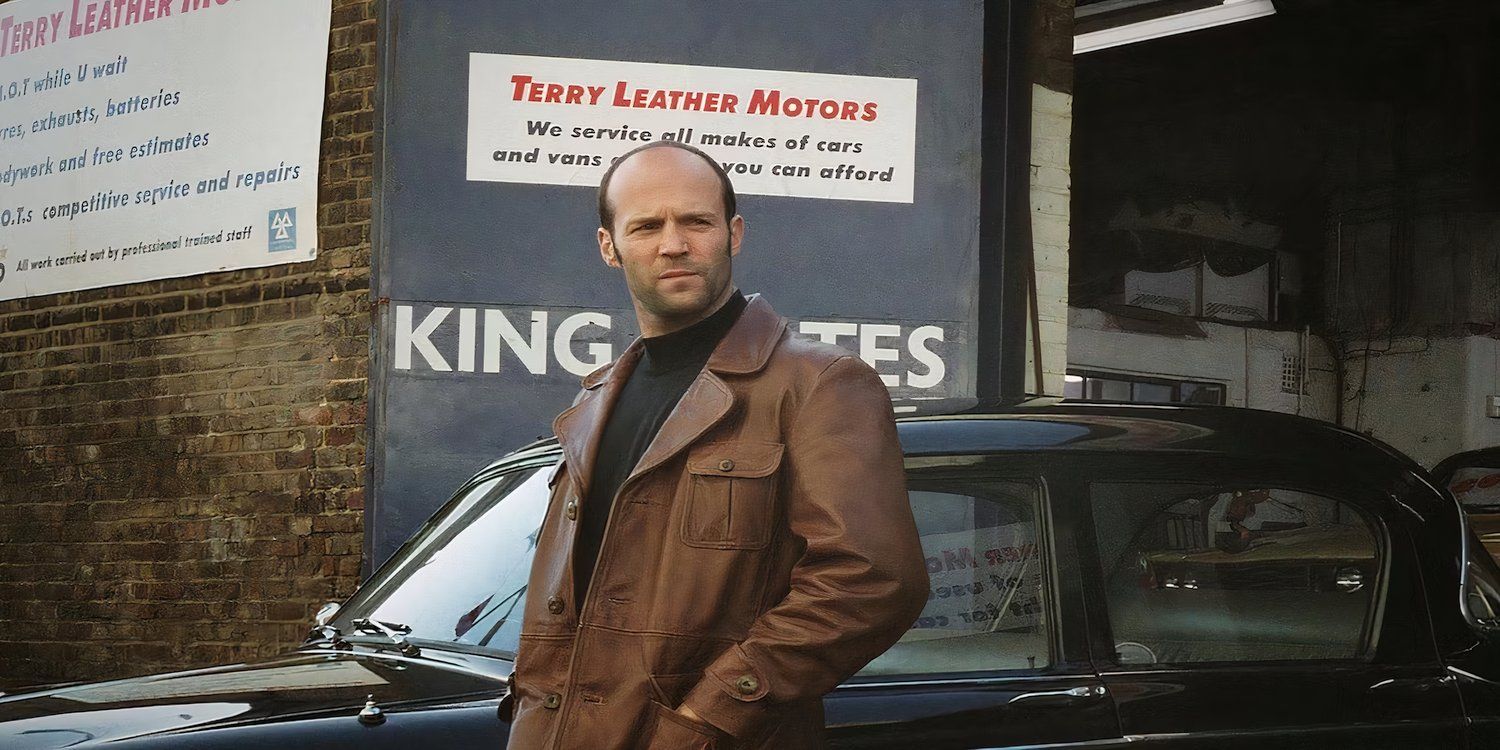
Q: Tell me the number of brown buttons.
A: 5